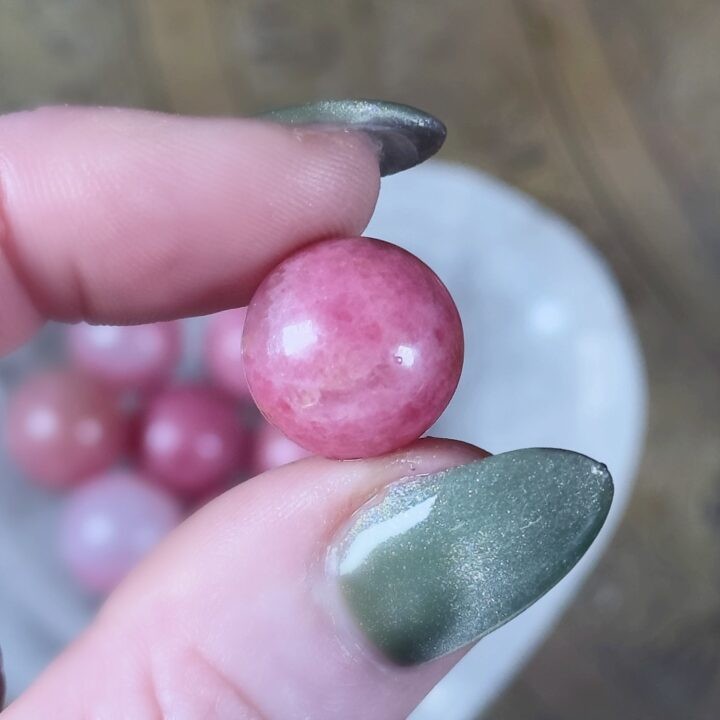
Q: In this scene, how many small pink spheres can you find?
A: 7